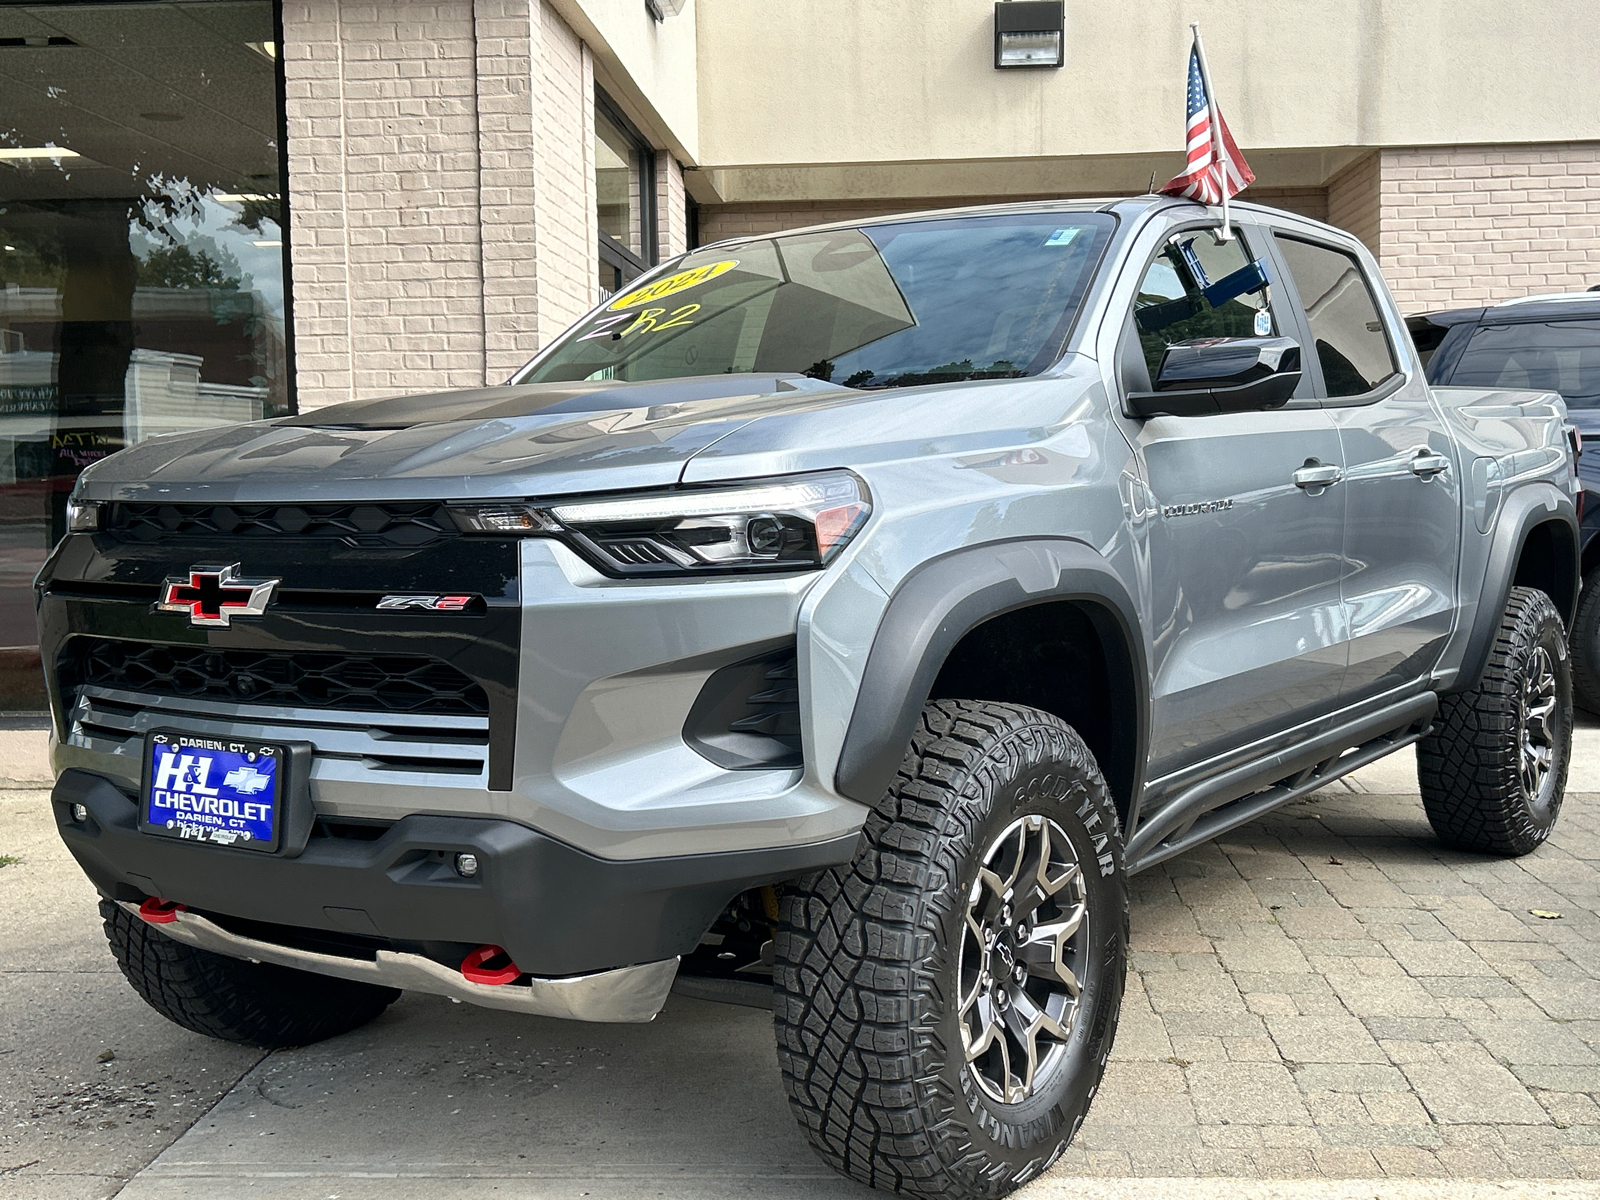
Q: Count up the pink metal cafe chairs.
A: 0